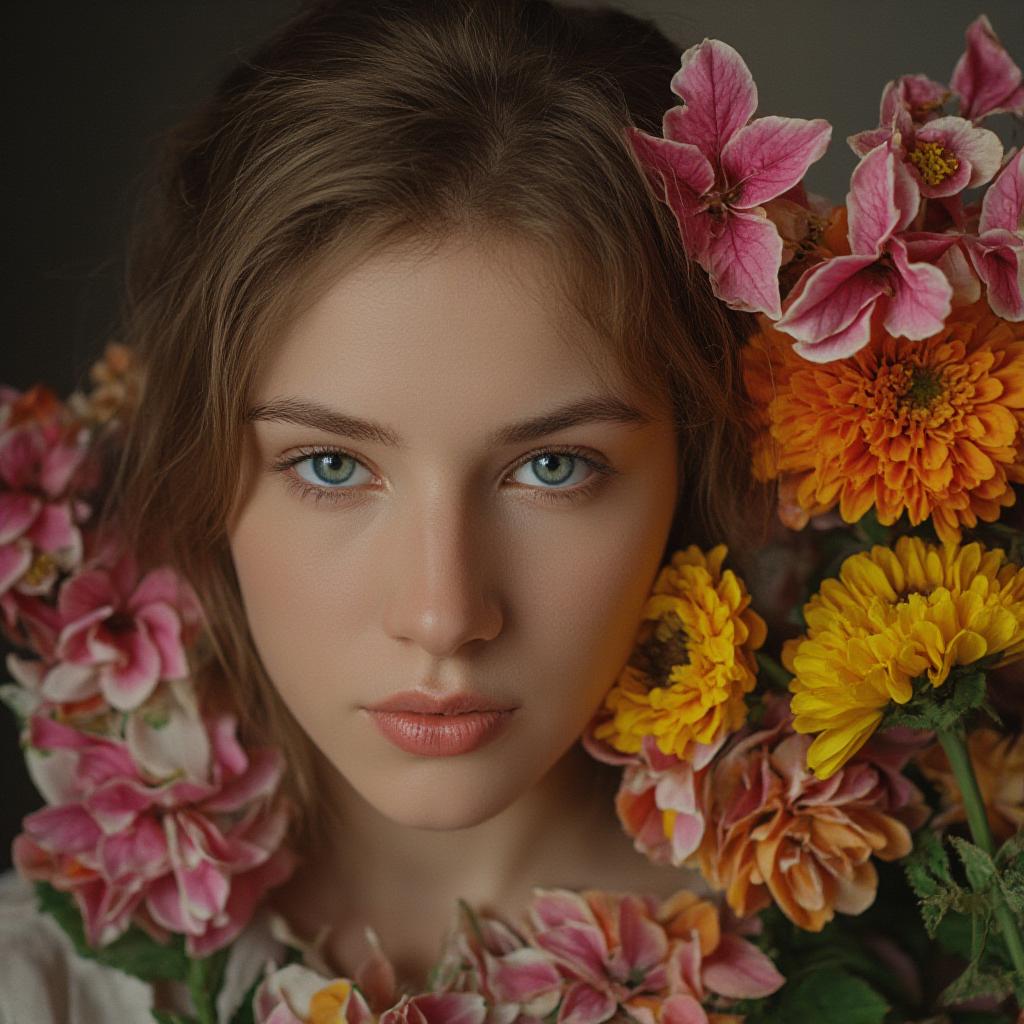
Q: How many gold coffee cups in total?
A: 0